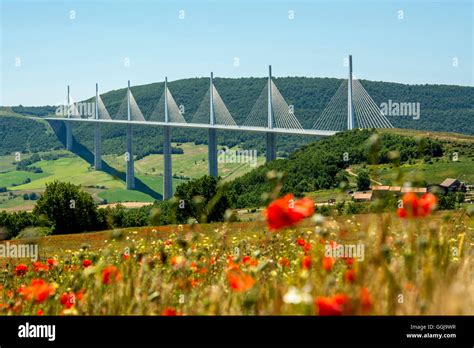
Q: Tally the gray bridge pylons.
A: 7